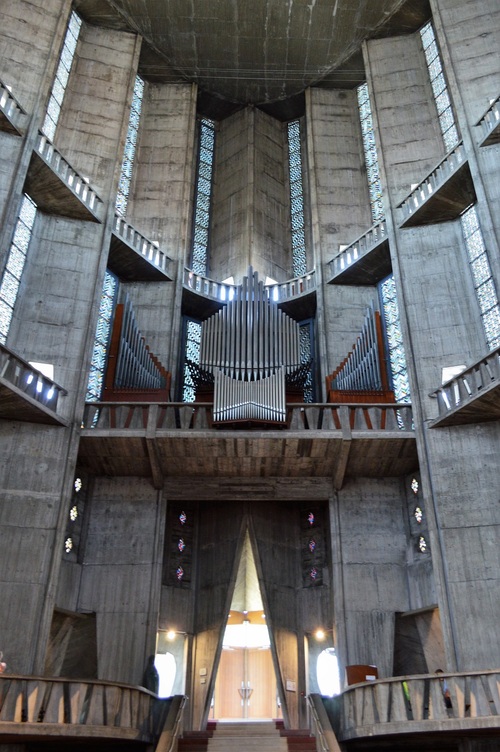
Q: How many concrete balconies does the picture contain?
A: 12